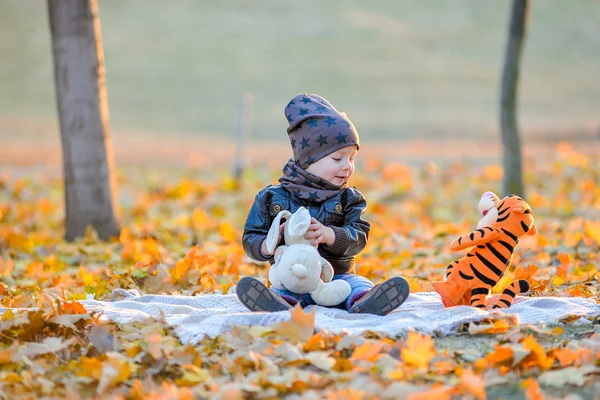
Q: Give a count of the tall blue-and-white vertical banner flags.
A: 0